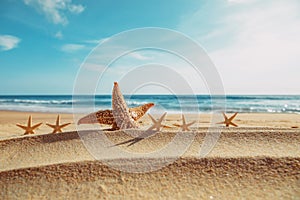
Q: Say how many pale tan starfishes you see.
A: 5